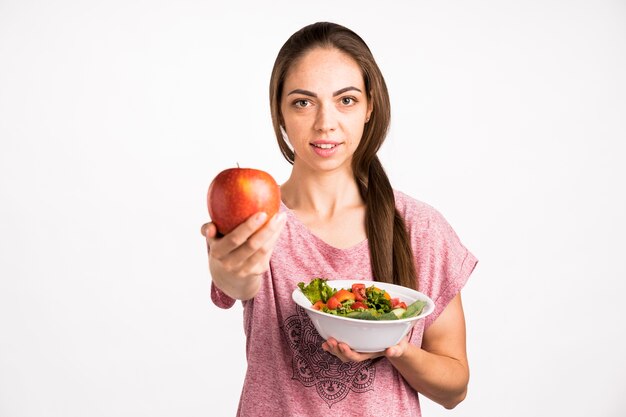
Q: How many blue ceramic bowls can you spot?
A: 0